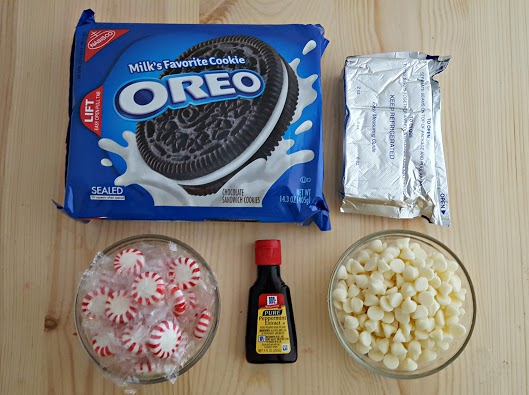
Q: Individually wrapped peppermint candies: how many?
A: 11